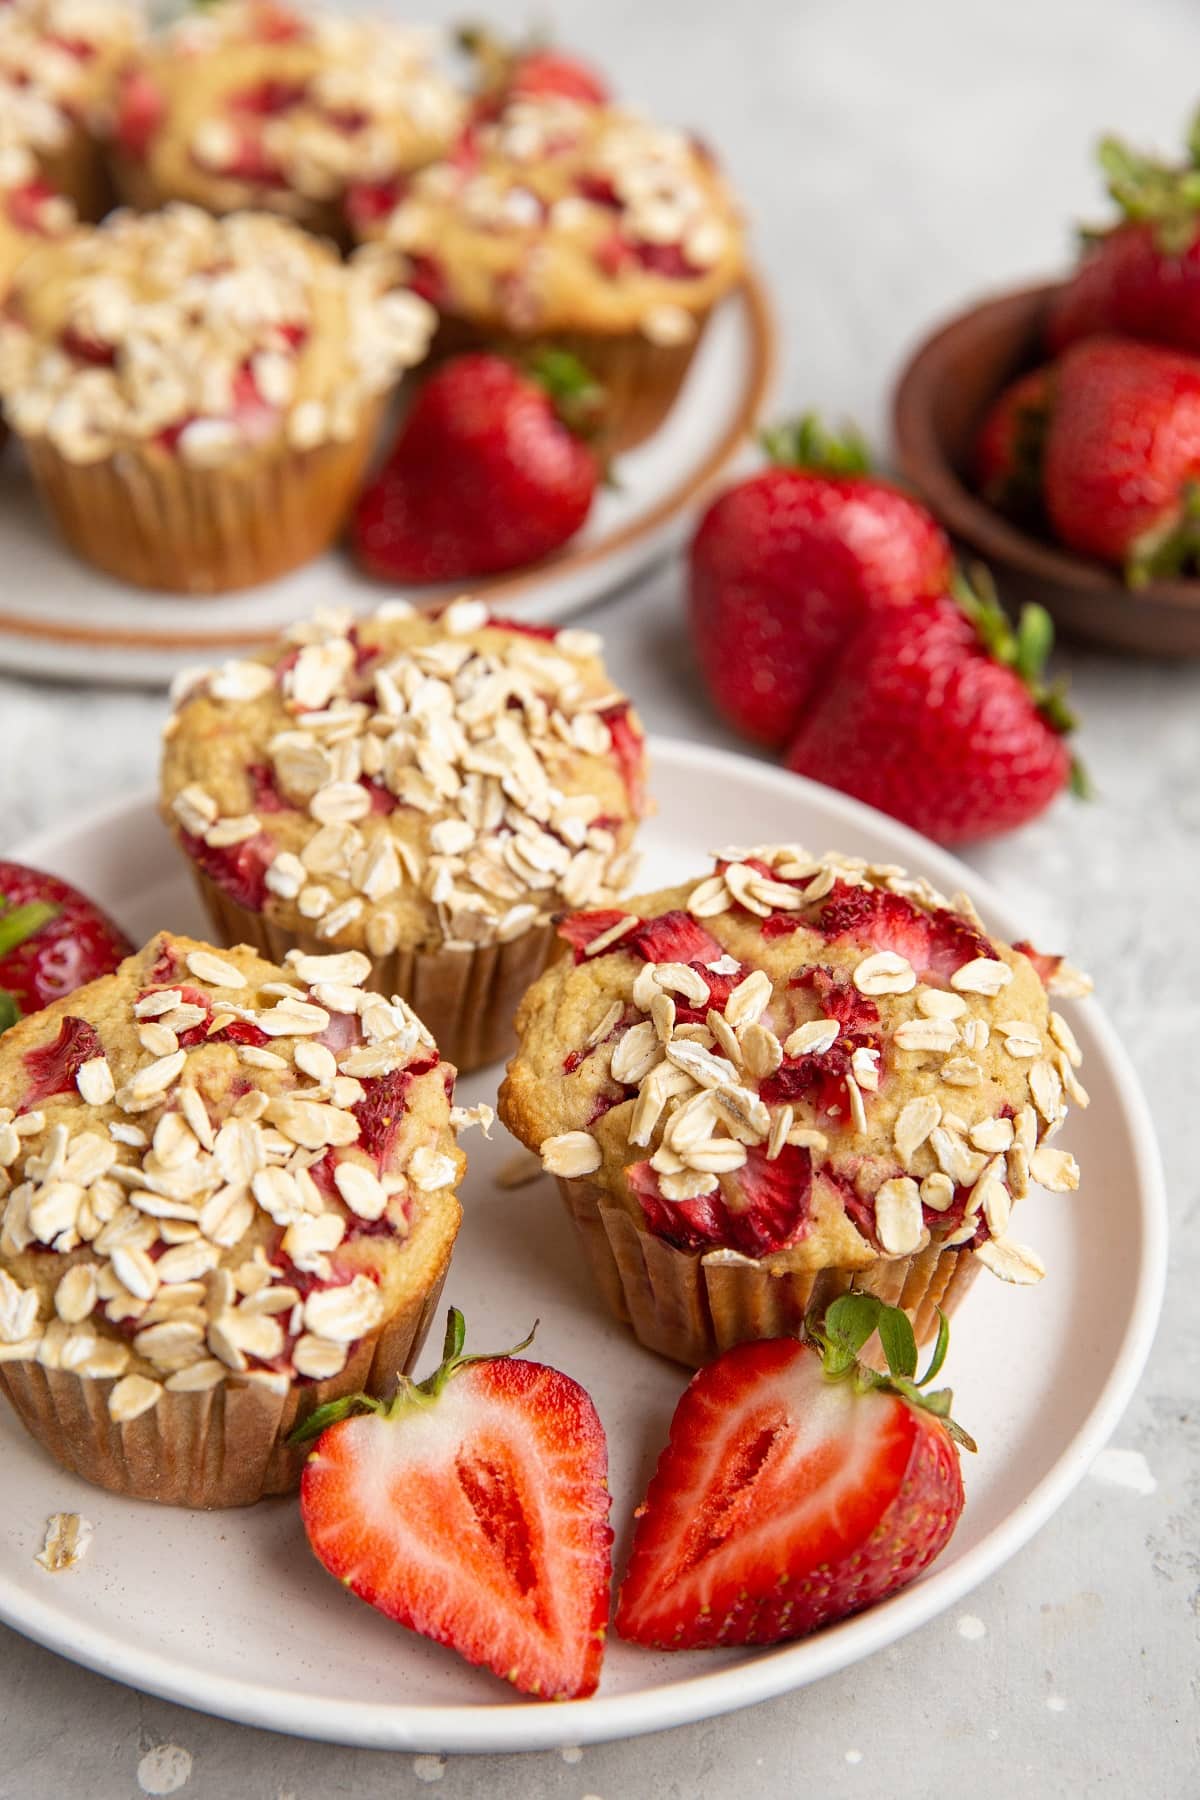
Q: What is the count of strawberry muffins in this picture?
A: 8